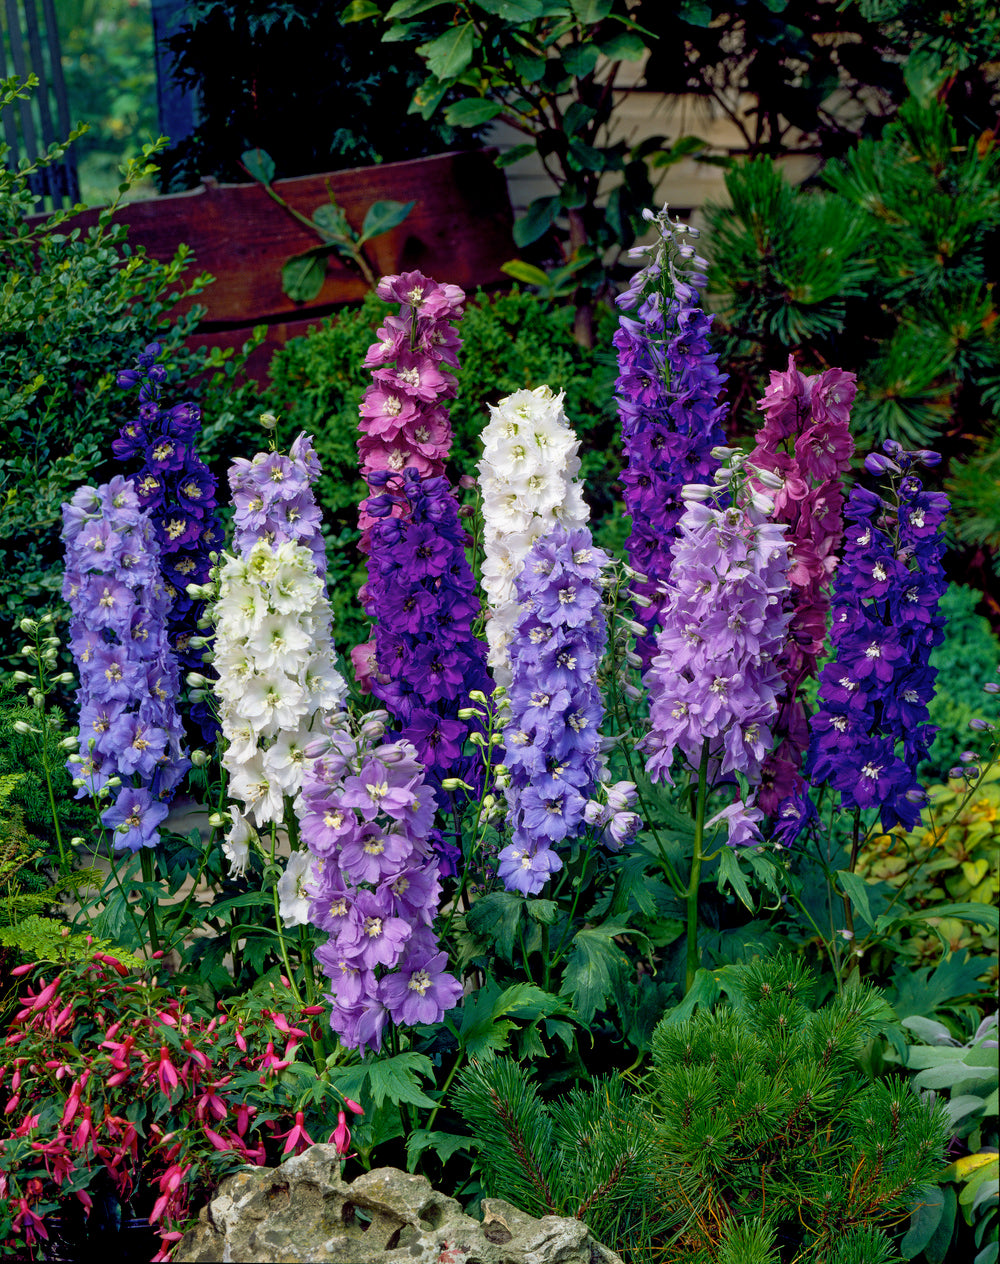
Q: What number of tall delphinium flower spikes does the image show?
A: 13